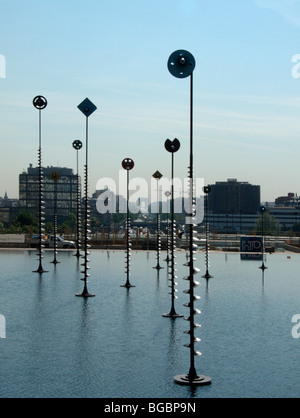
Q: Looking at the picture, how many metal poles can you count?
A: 11